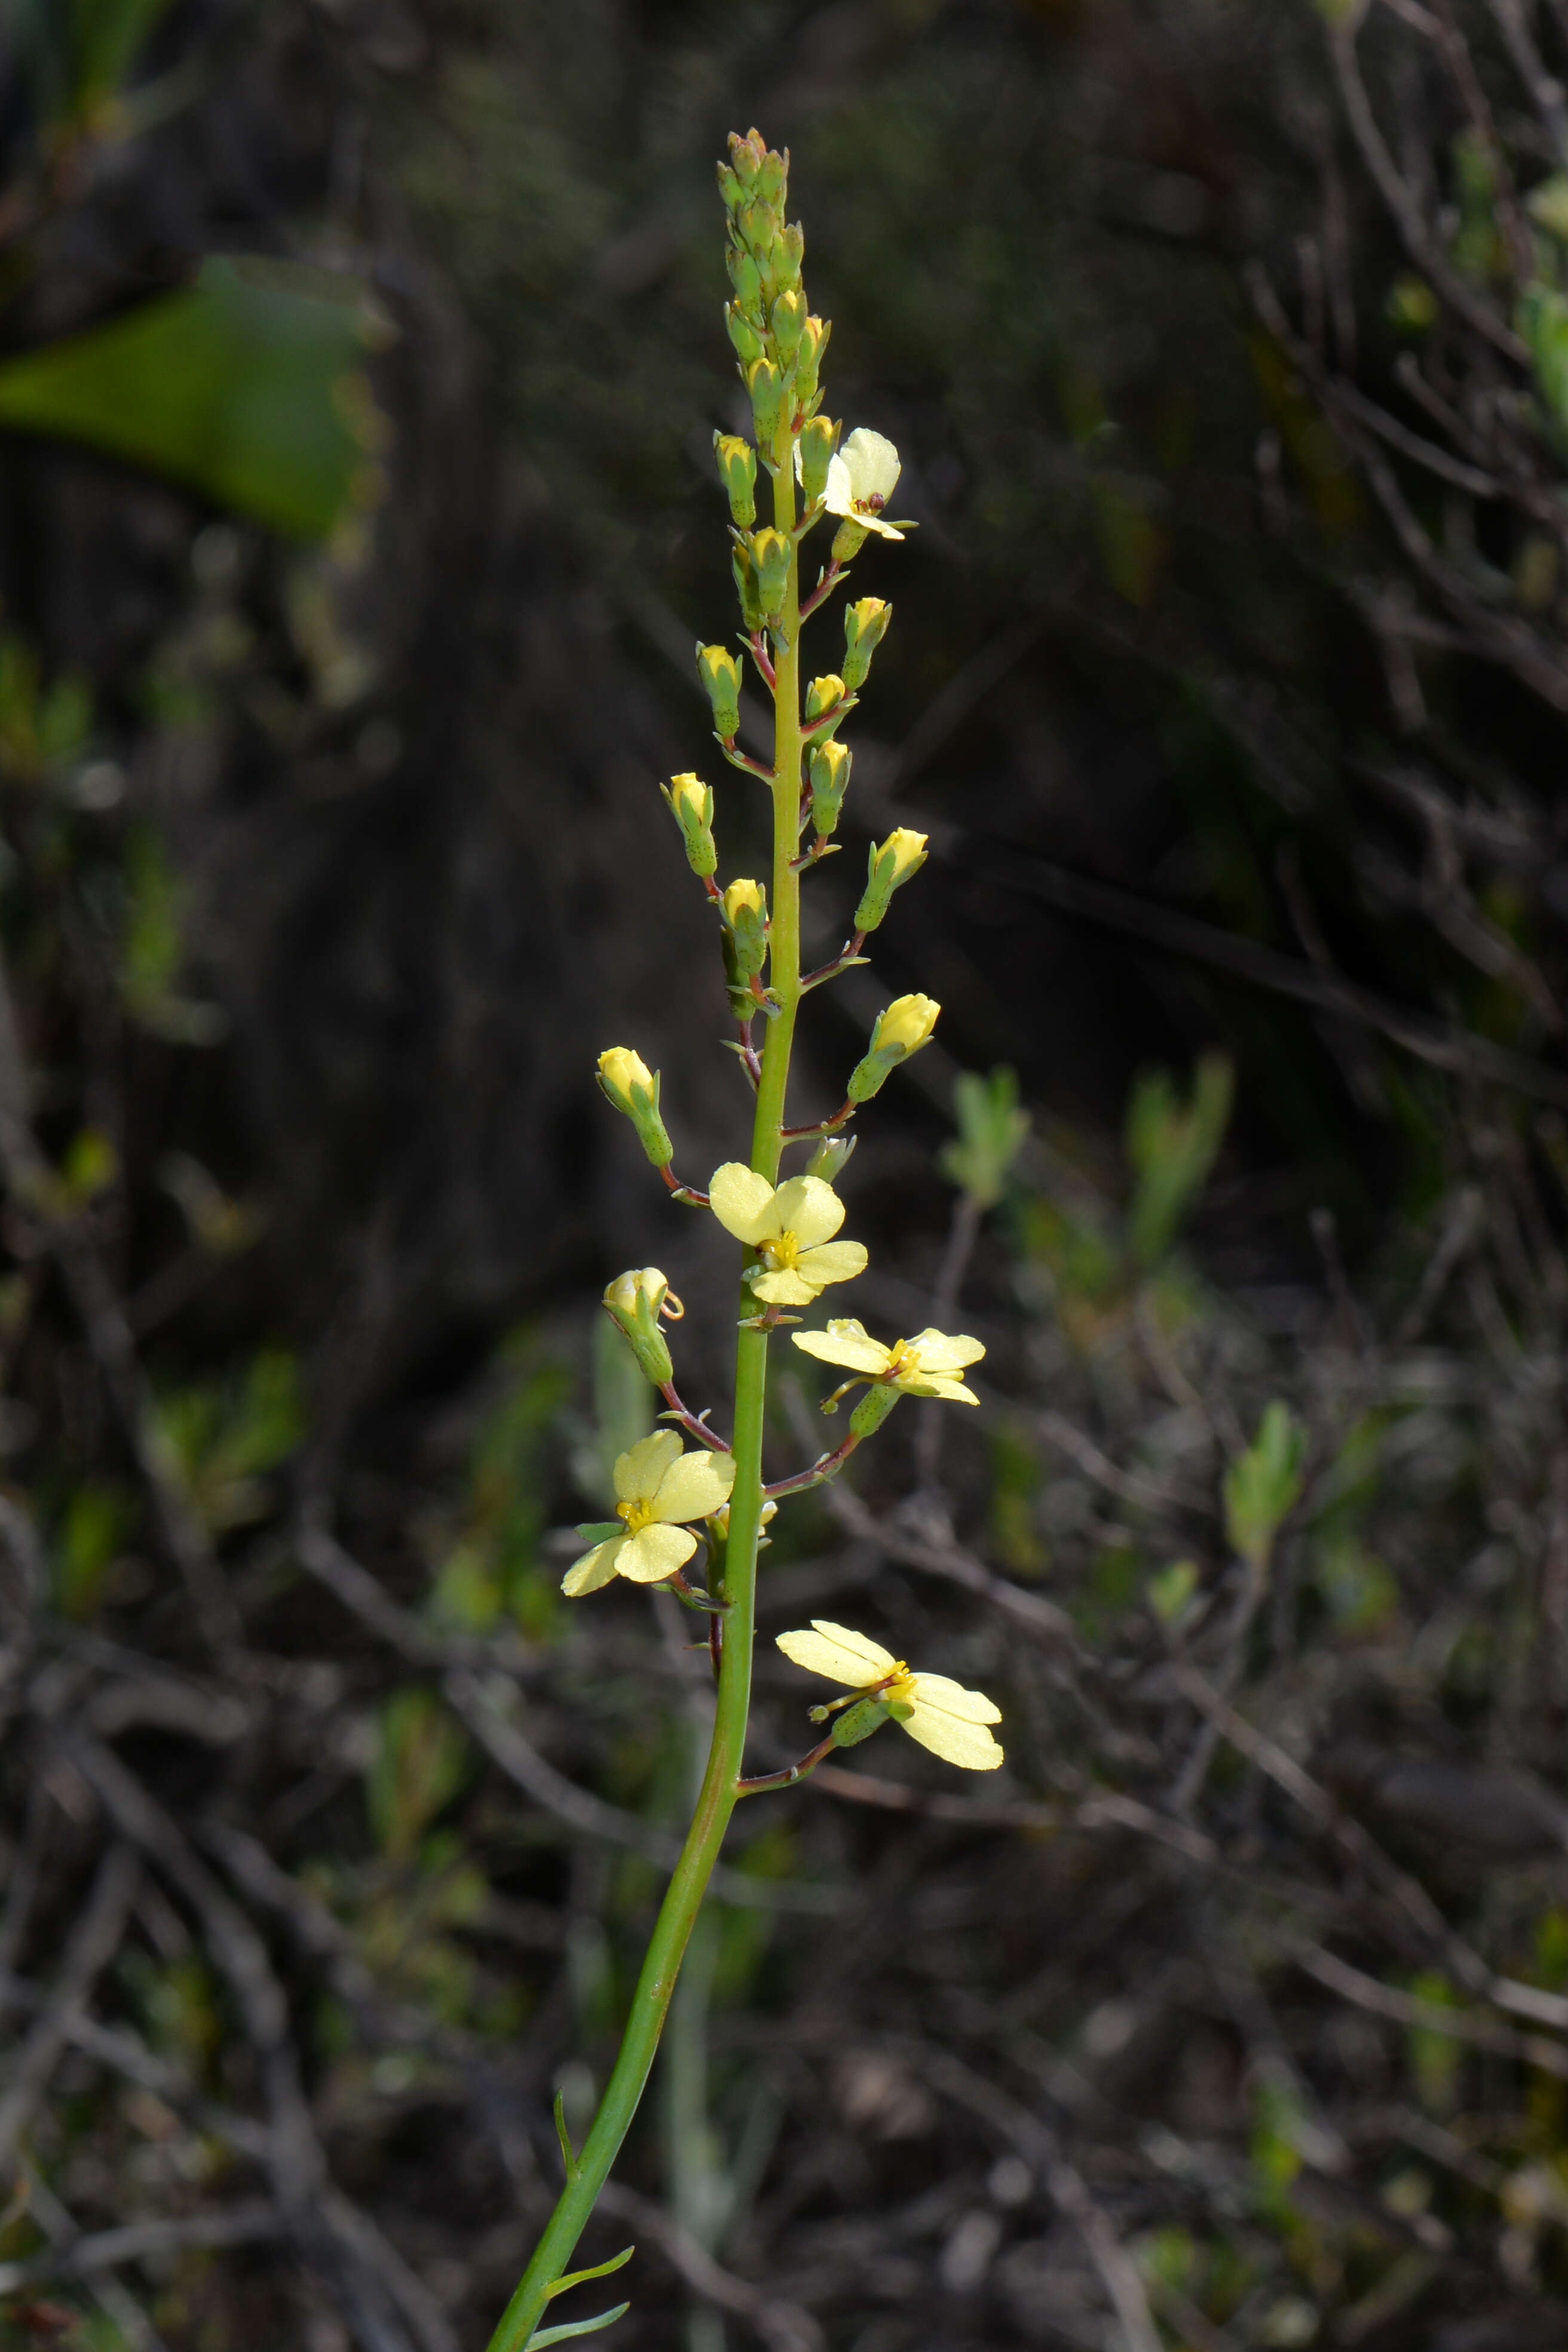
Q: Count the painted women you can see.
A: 0